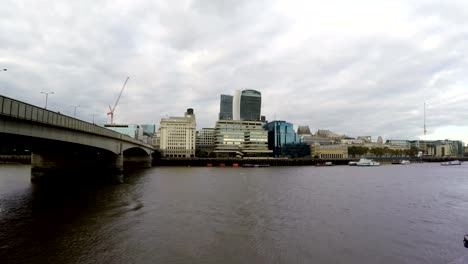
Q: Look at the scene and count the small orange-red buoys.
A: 3